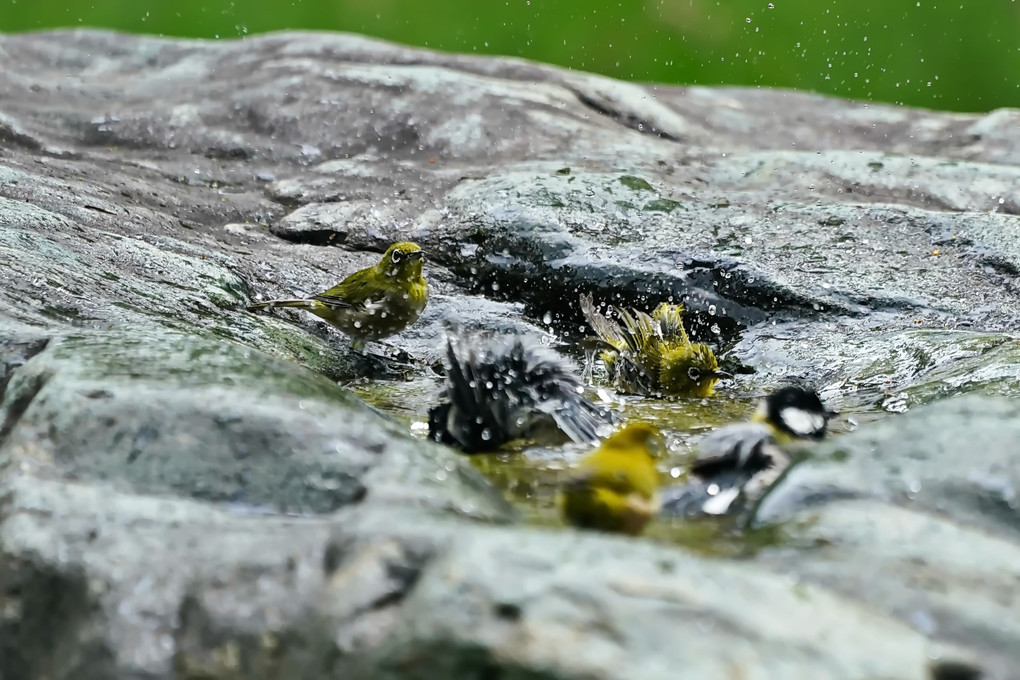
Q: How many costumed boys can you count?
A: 0